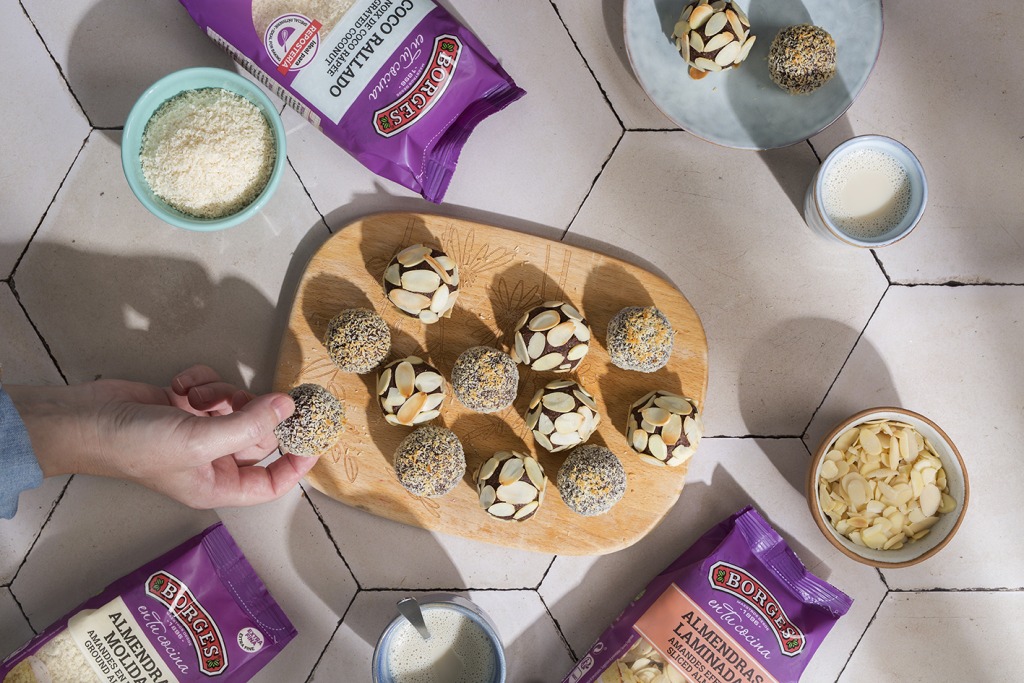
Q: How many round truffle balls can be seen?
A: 14